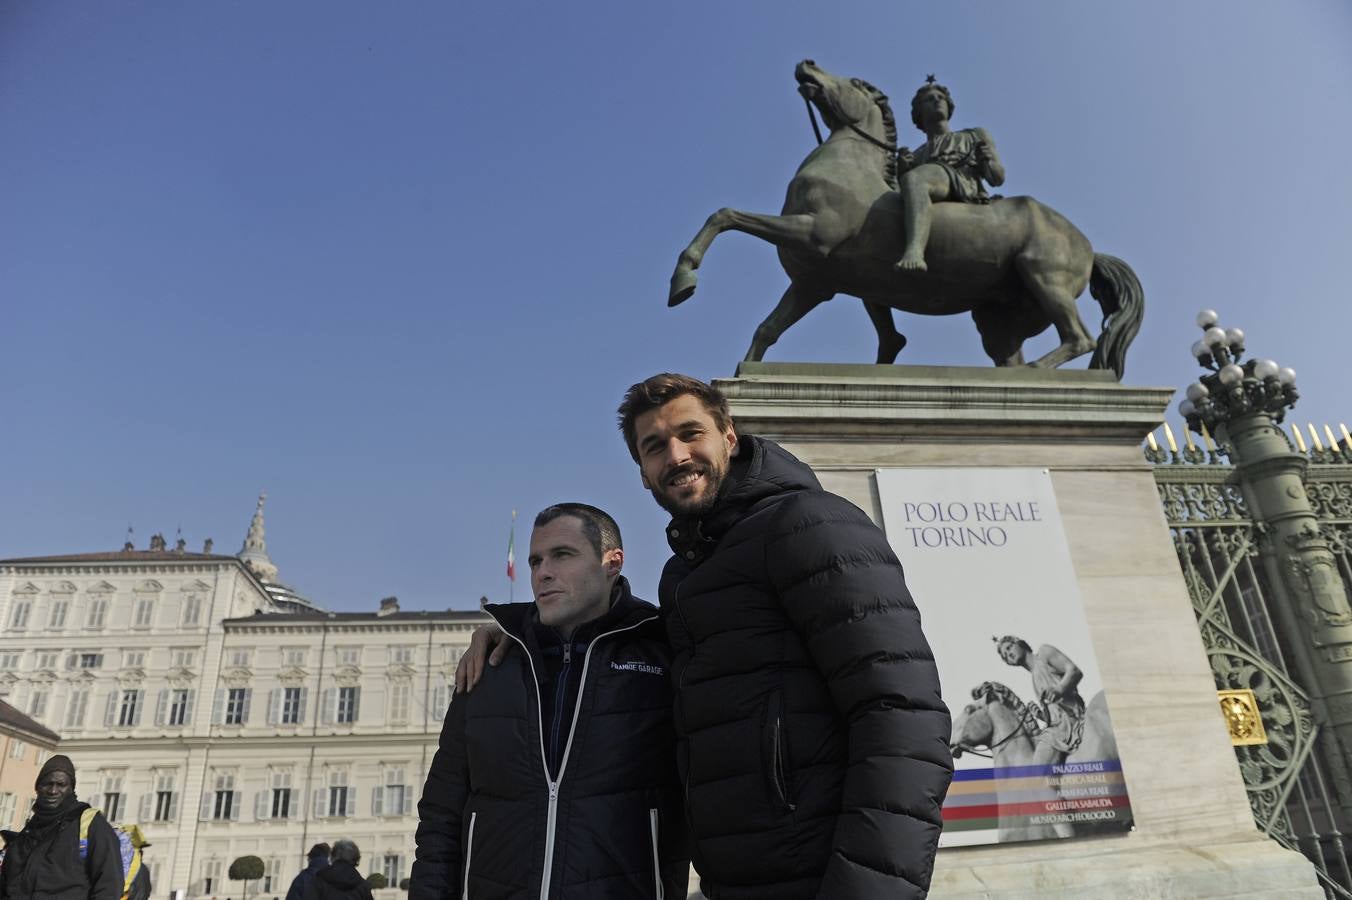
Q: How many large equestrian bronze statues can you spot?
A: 1